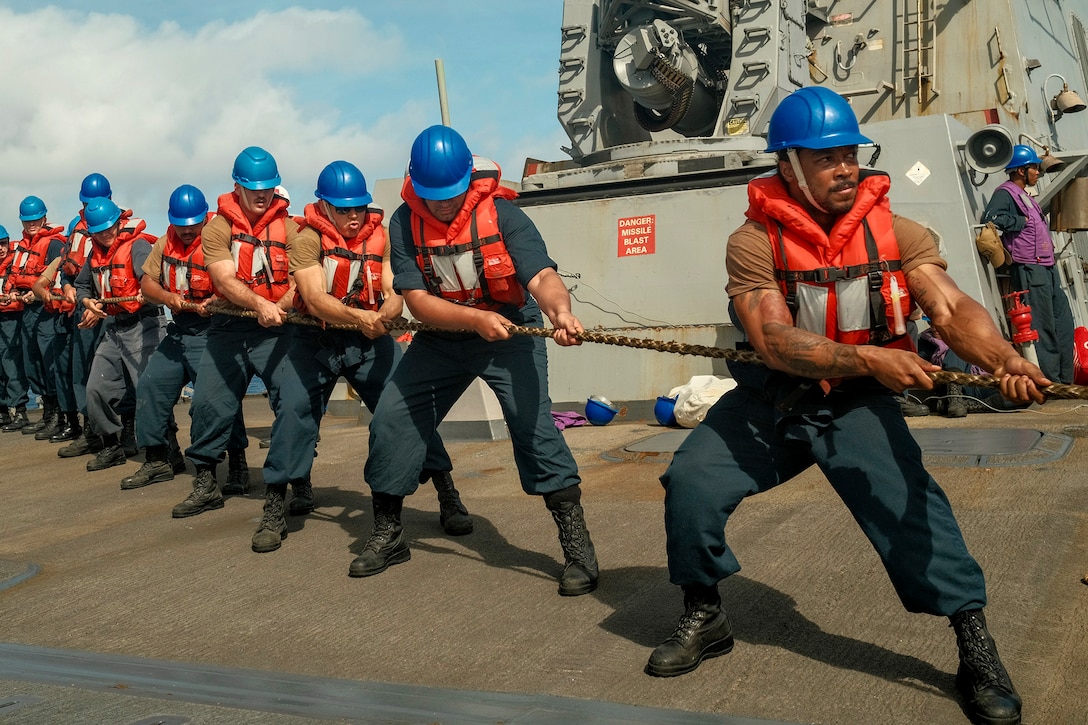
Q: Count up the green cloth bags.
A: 0